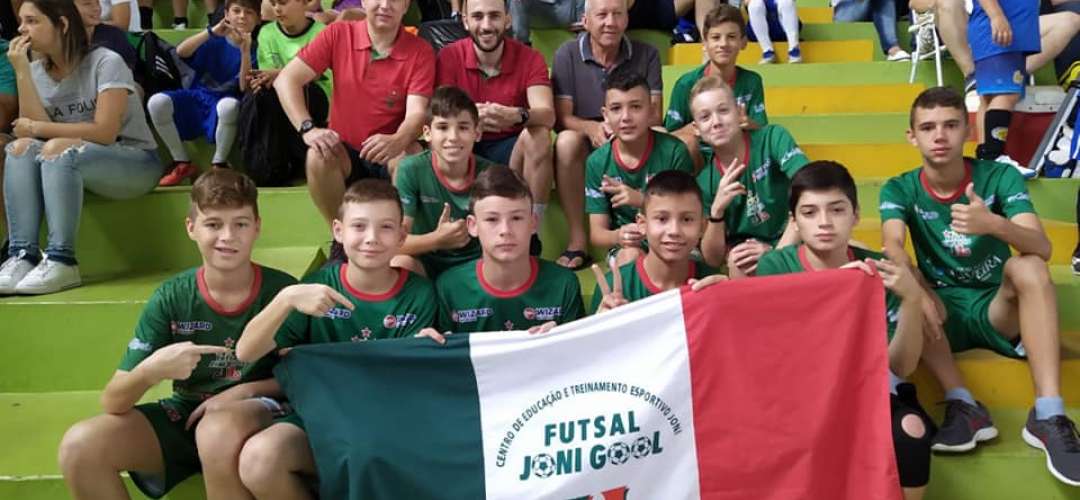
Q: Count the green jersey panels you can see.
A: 10